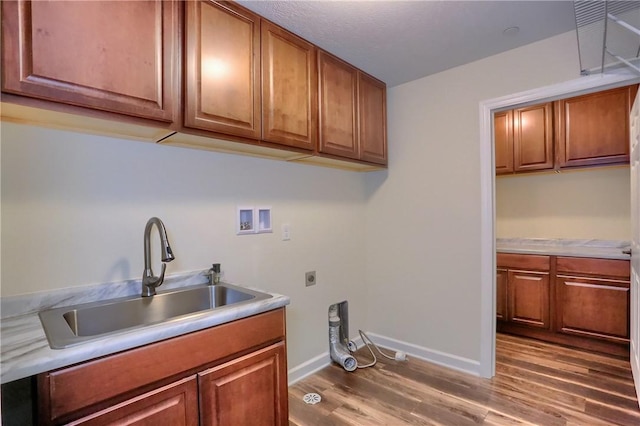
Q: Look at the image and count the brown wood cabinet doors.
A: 13